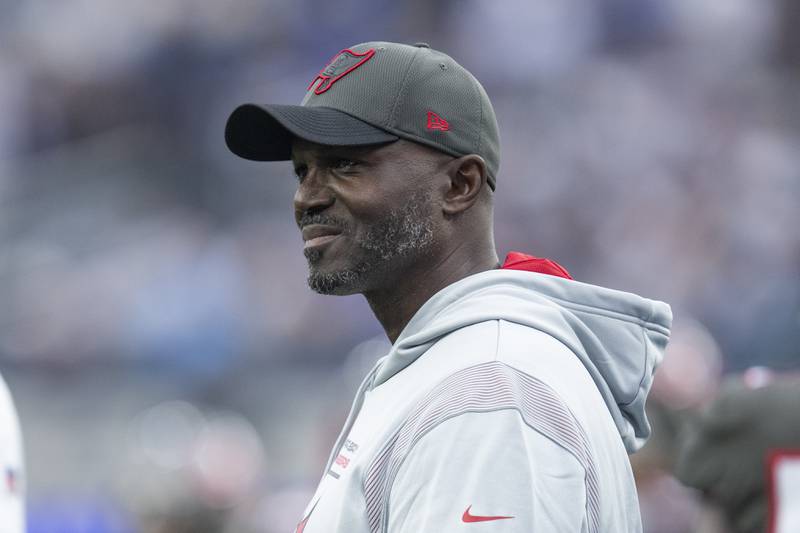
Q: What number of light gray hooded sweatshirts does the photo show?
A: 1